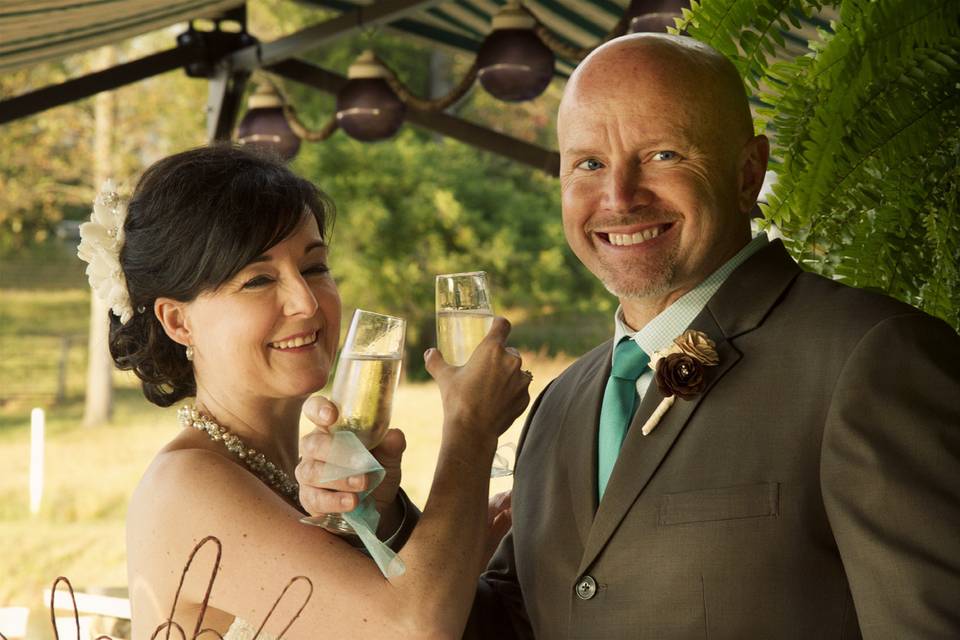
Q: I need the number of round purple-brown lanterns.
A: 4